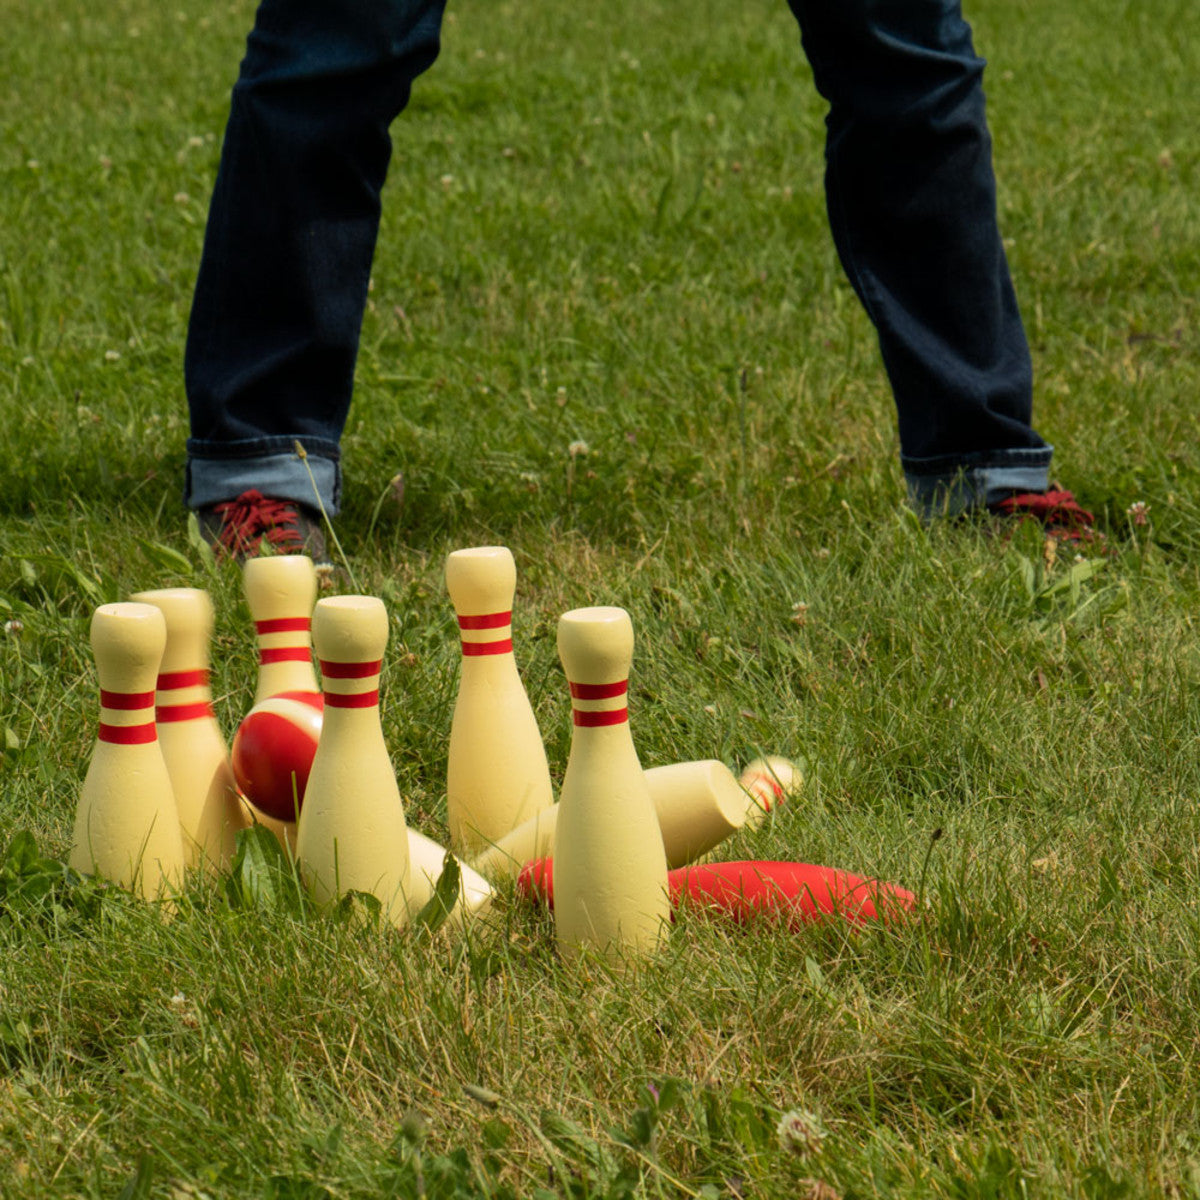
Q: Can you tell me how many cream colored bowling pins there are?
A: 9